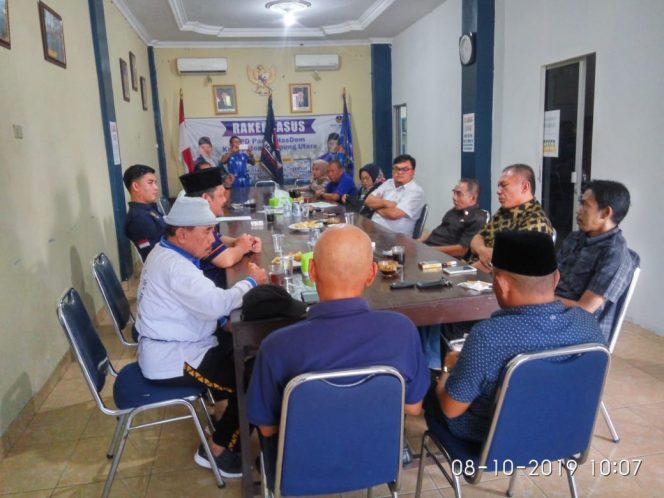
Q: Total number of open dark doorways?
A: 1